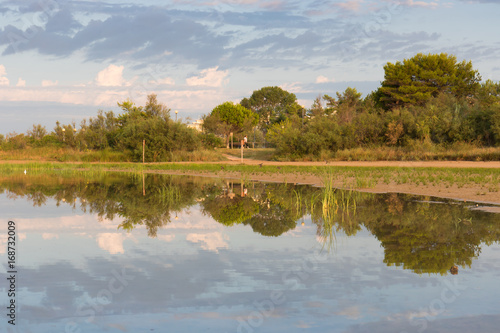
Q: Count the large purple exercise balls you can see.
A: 0